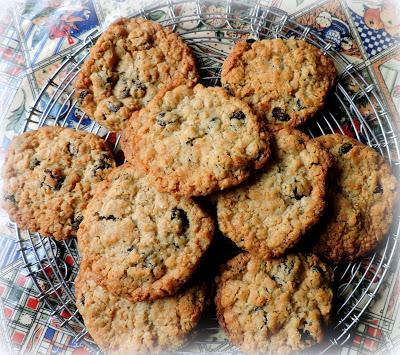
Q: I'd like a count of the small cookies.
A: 9